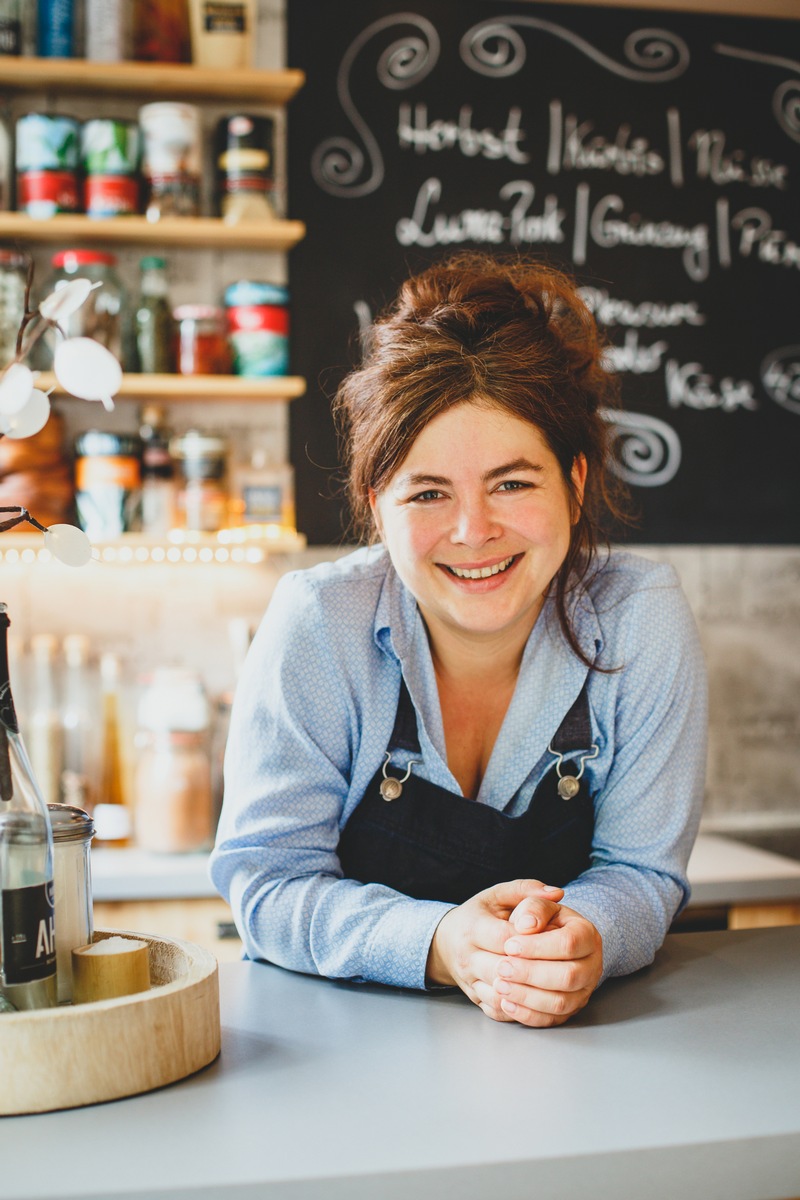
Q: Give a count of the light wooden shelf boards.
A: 4